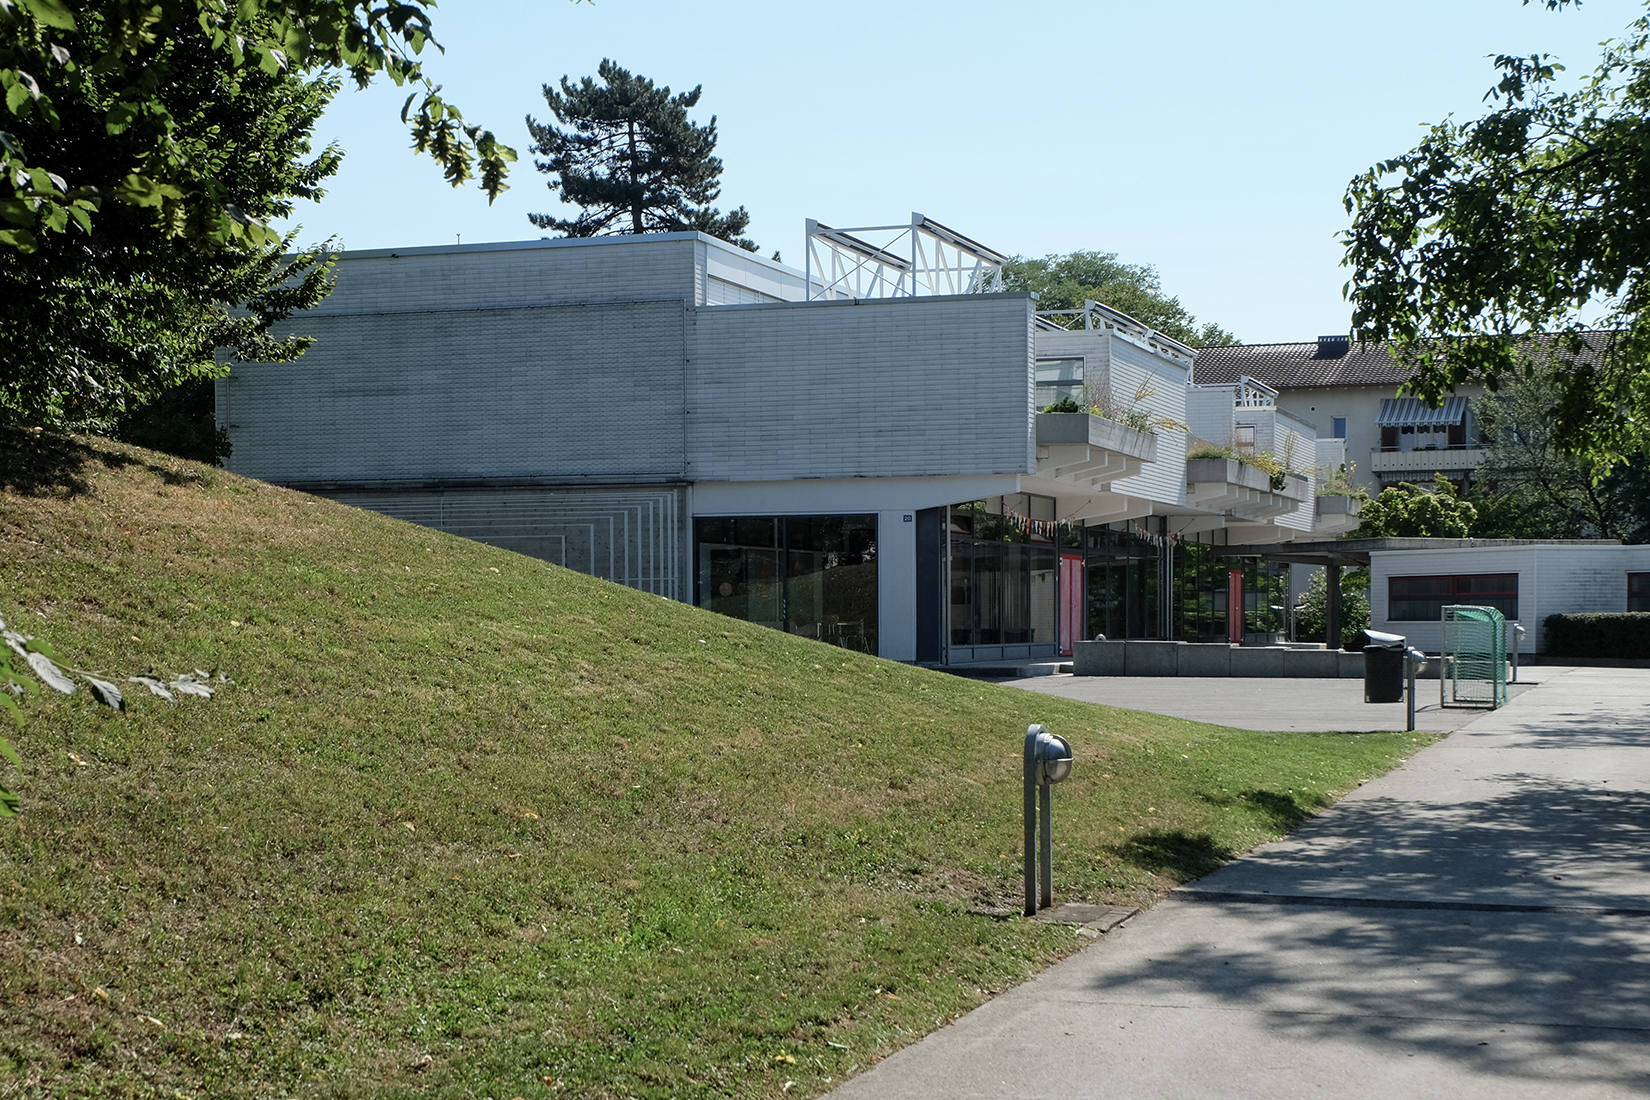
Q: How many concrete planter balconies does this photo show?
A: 3